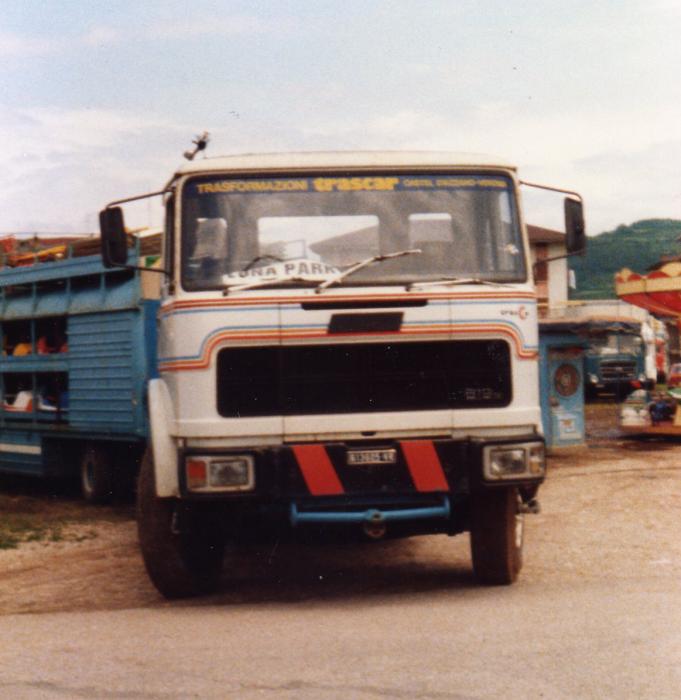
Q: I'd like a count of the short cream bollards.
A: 0